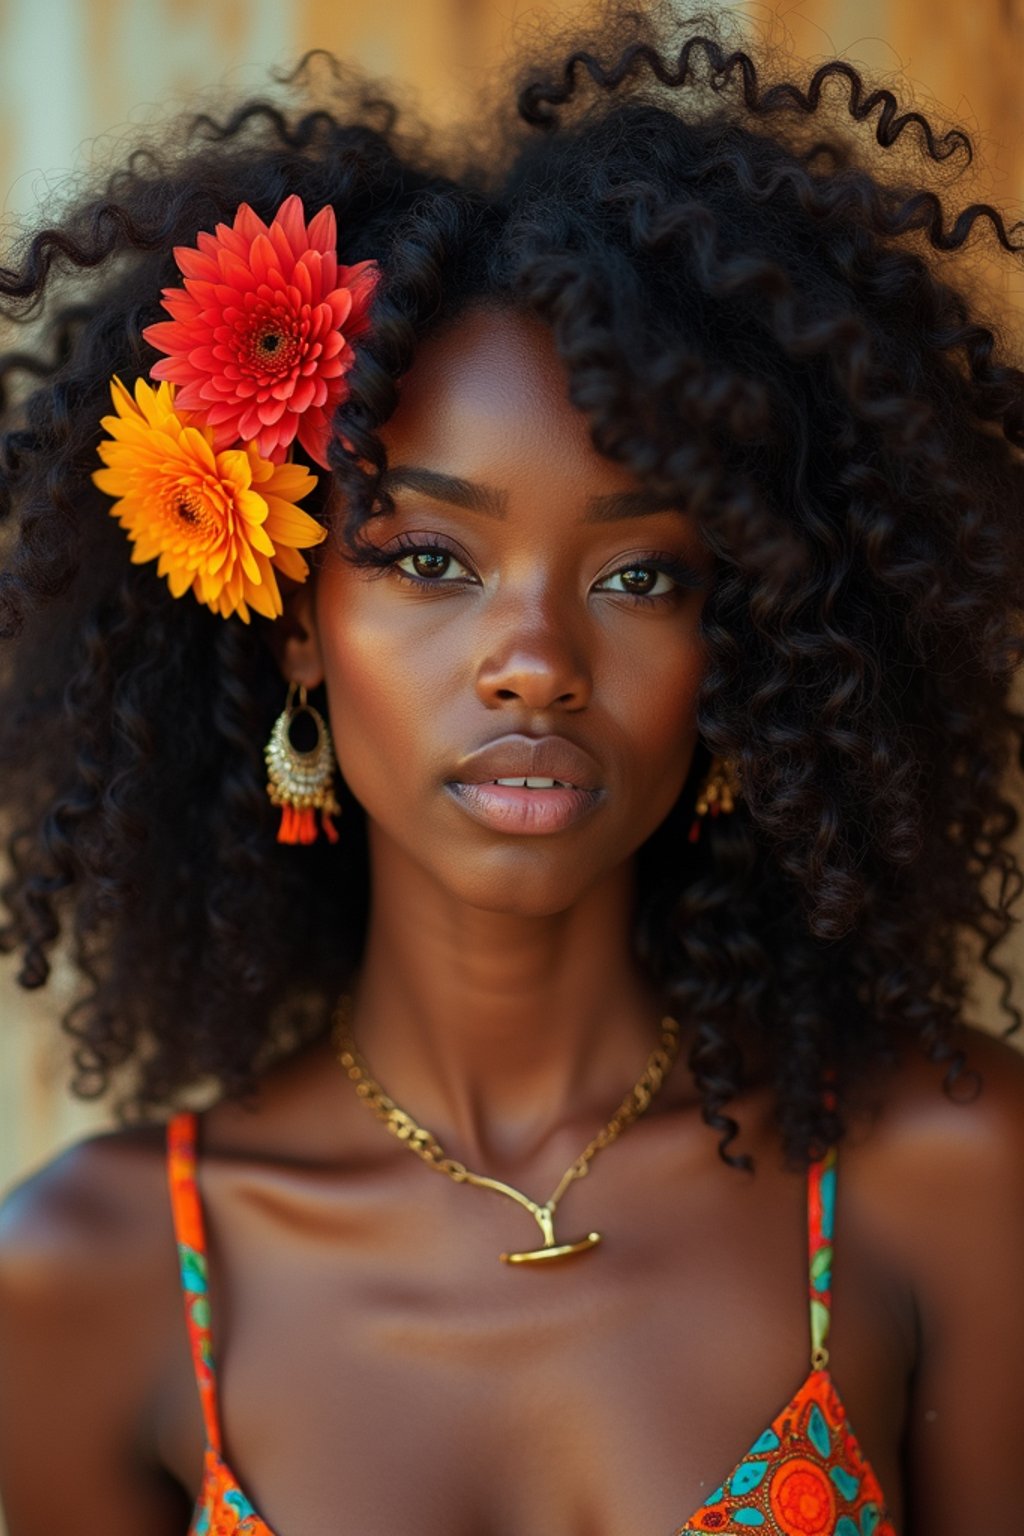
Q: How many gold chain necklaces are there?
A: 1